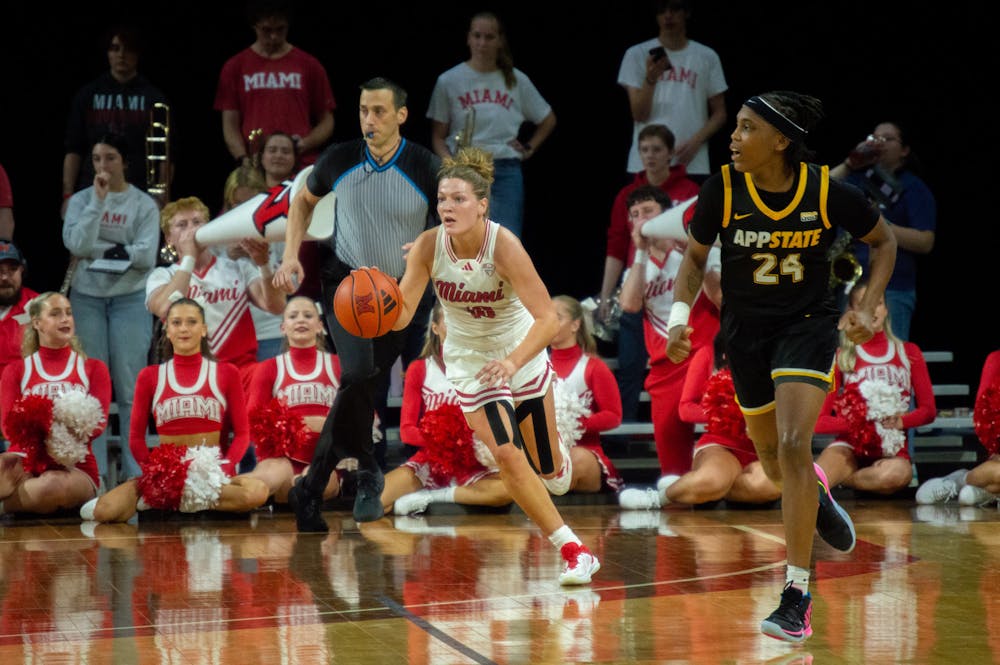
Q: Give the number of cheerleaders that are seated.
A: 8